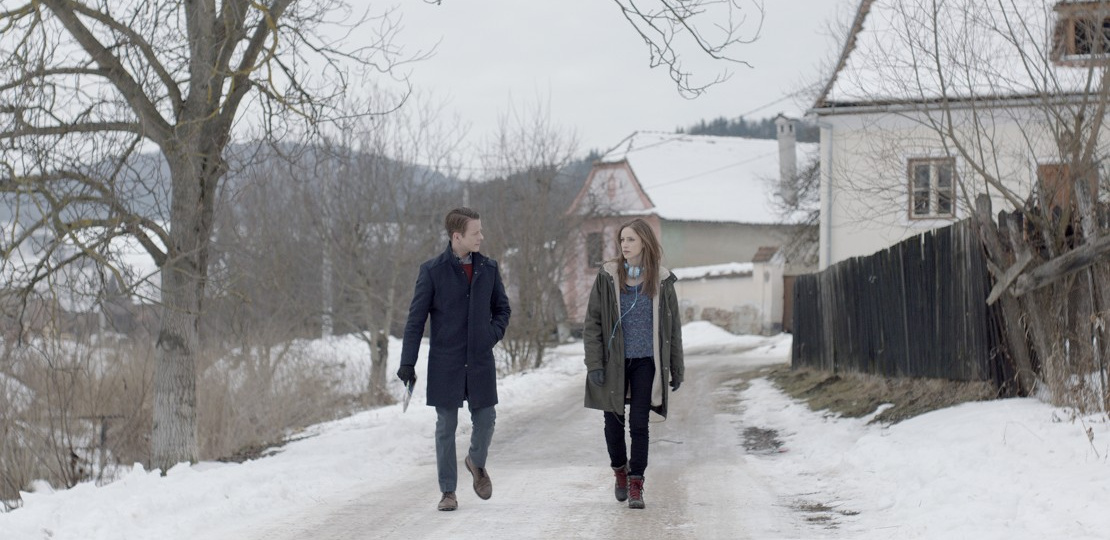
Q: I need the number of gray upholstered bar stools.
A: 0